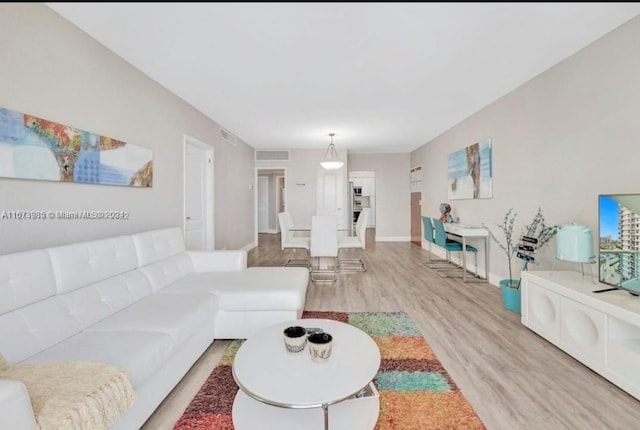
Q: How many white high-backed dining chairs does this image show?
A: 4